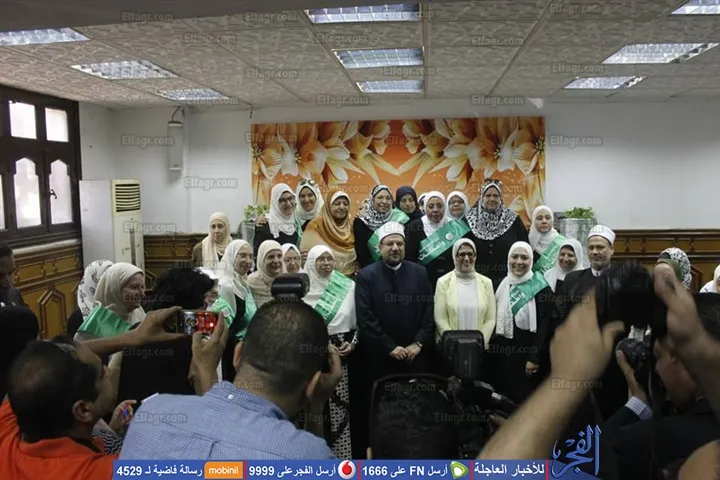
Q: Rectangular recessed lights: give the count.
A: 9